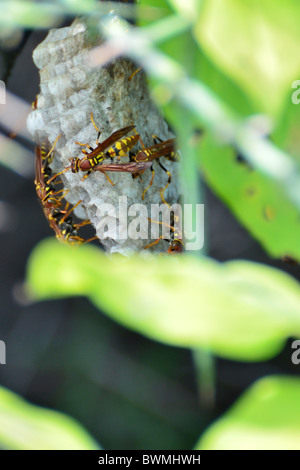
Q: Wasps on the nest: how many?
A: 5